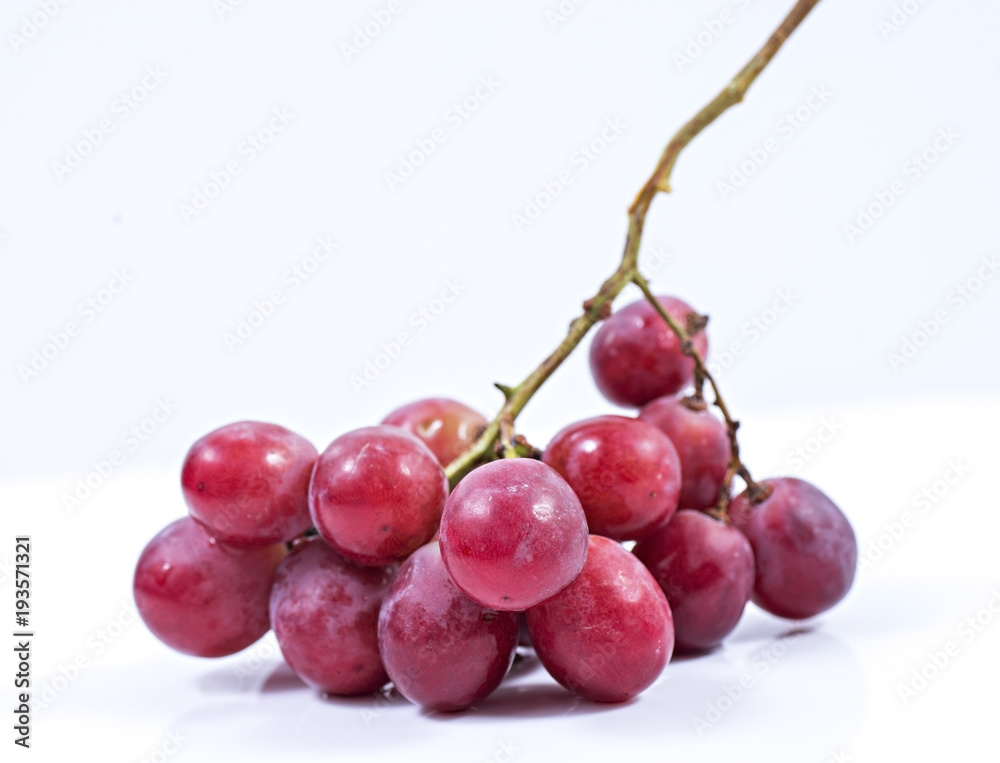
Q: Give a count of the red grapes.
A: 13